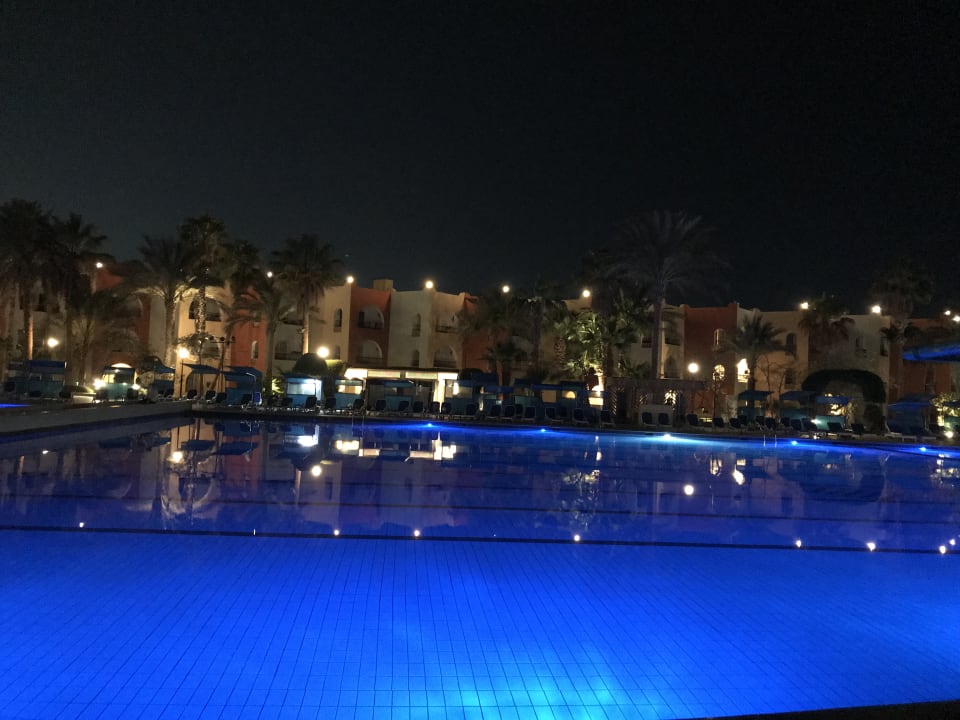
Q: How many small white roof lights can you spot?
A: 10